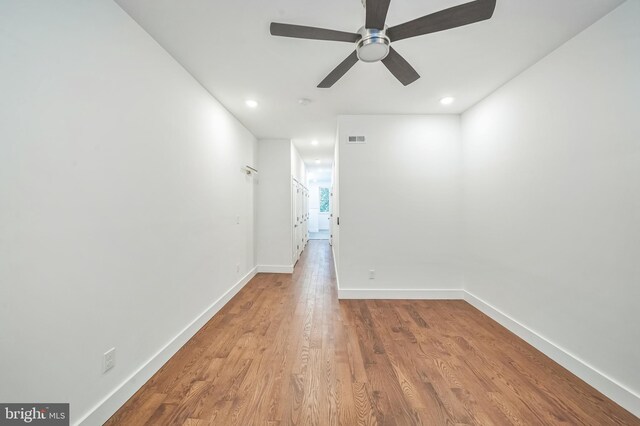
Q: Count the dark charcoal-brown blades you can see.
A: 5